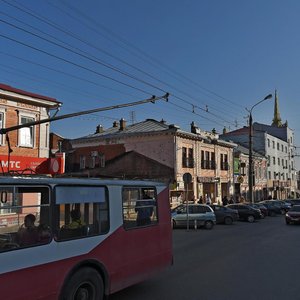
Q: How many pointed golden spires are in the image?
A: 1